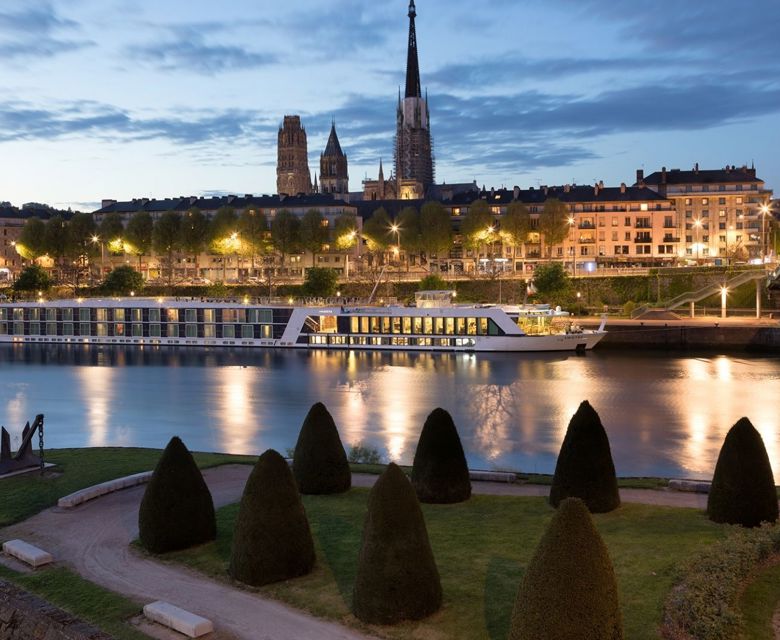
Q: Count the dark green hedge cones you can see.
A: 8